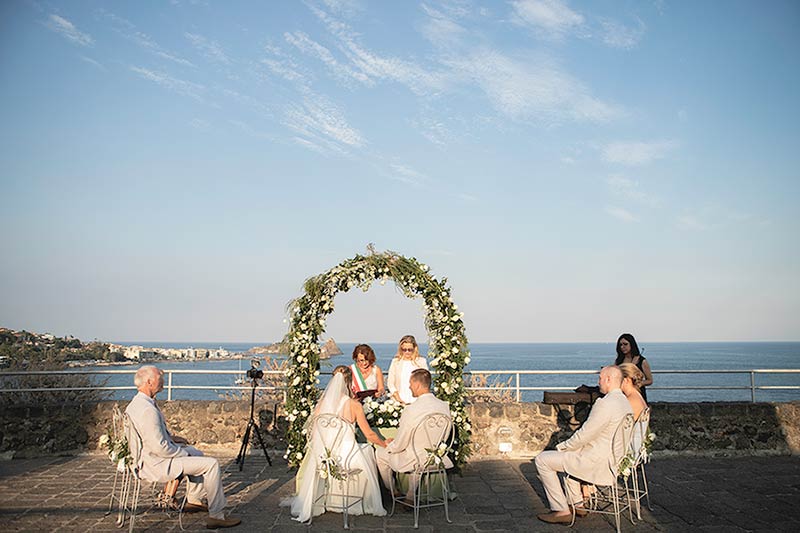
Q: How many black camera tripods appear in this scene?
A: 1